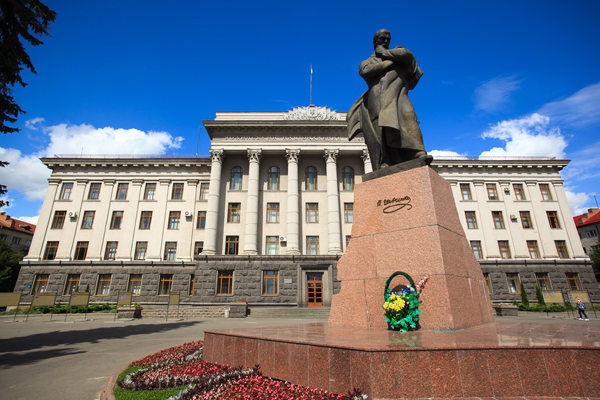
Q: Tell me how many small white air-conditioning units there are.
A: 5